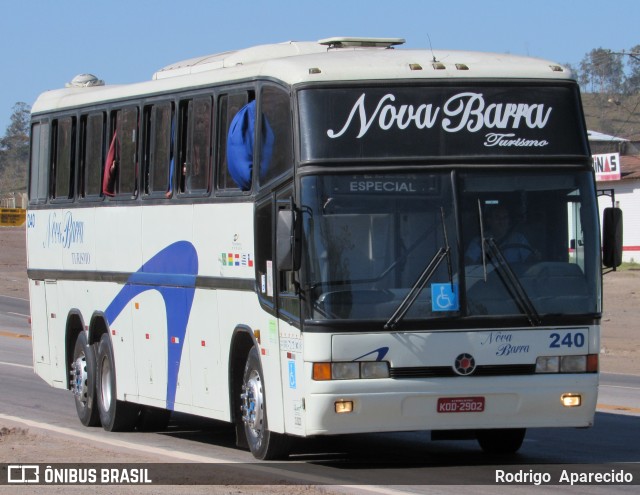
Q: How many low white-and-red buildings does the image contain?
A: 1